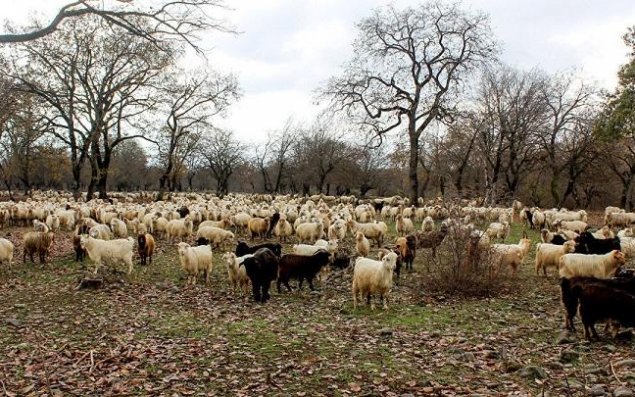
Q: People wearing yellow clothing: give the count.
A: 0